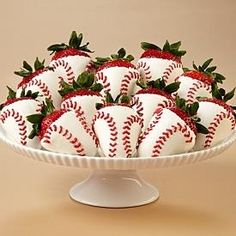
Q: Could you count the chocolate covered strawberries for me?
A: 12